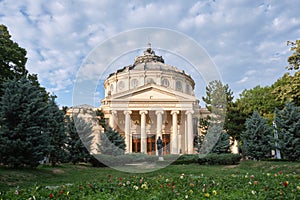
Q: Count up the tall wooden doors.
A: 3